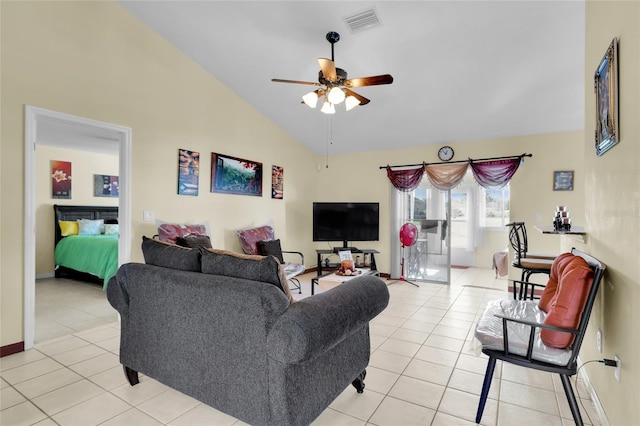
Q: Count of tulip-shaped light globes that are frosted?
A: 4